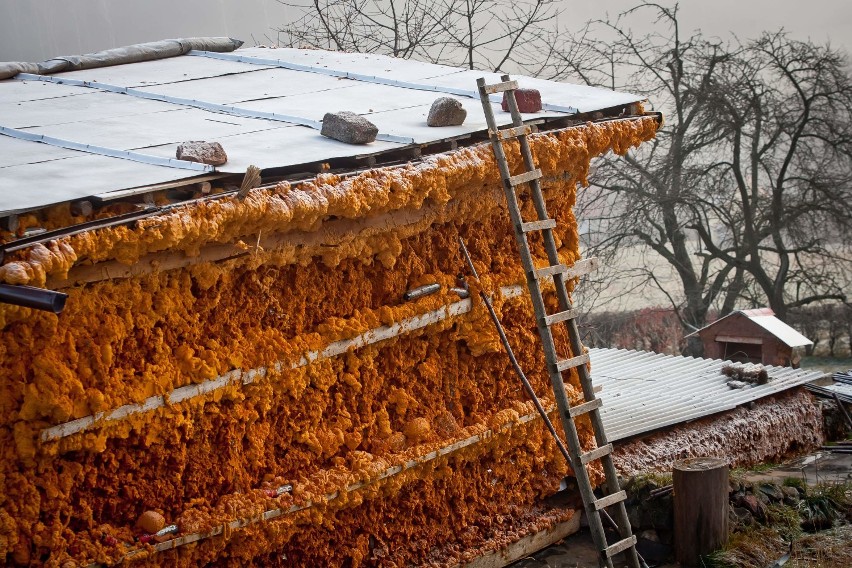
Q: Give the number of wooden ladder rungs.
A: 11